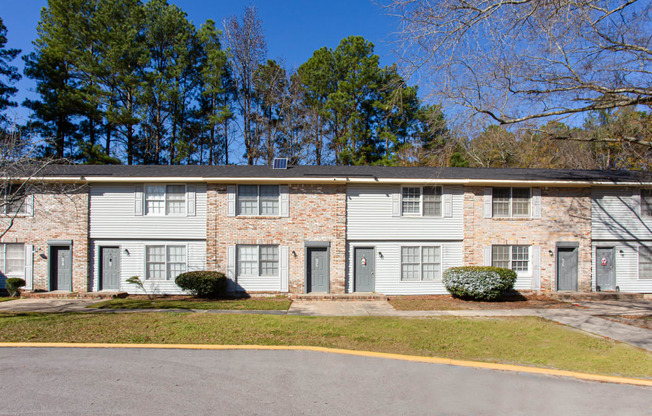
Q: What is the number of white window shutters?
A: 15